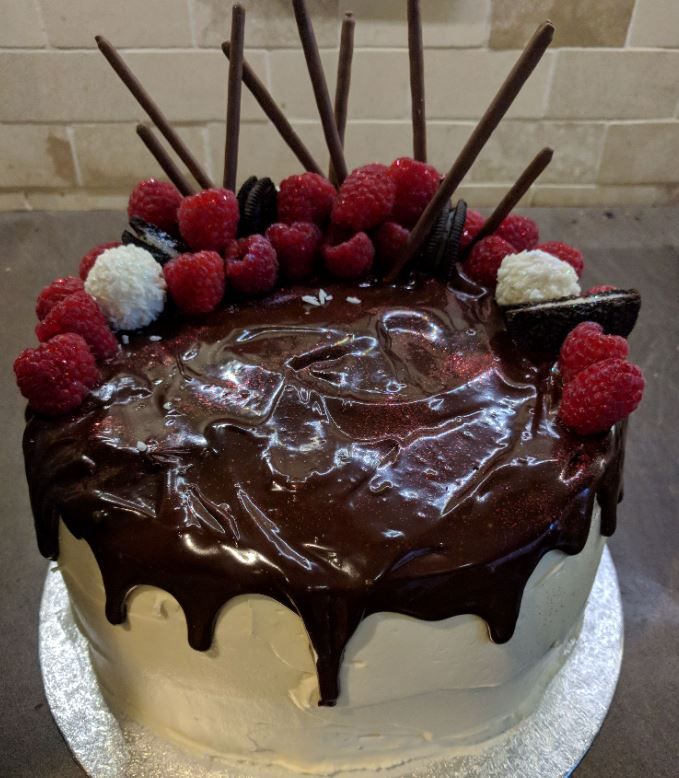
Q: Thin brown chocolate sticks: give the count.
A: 9